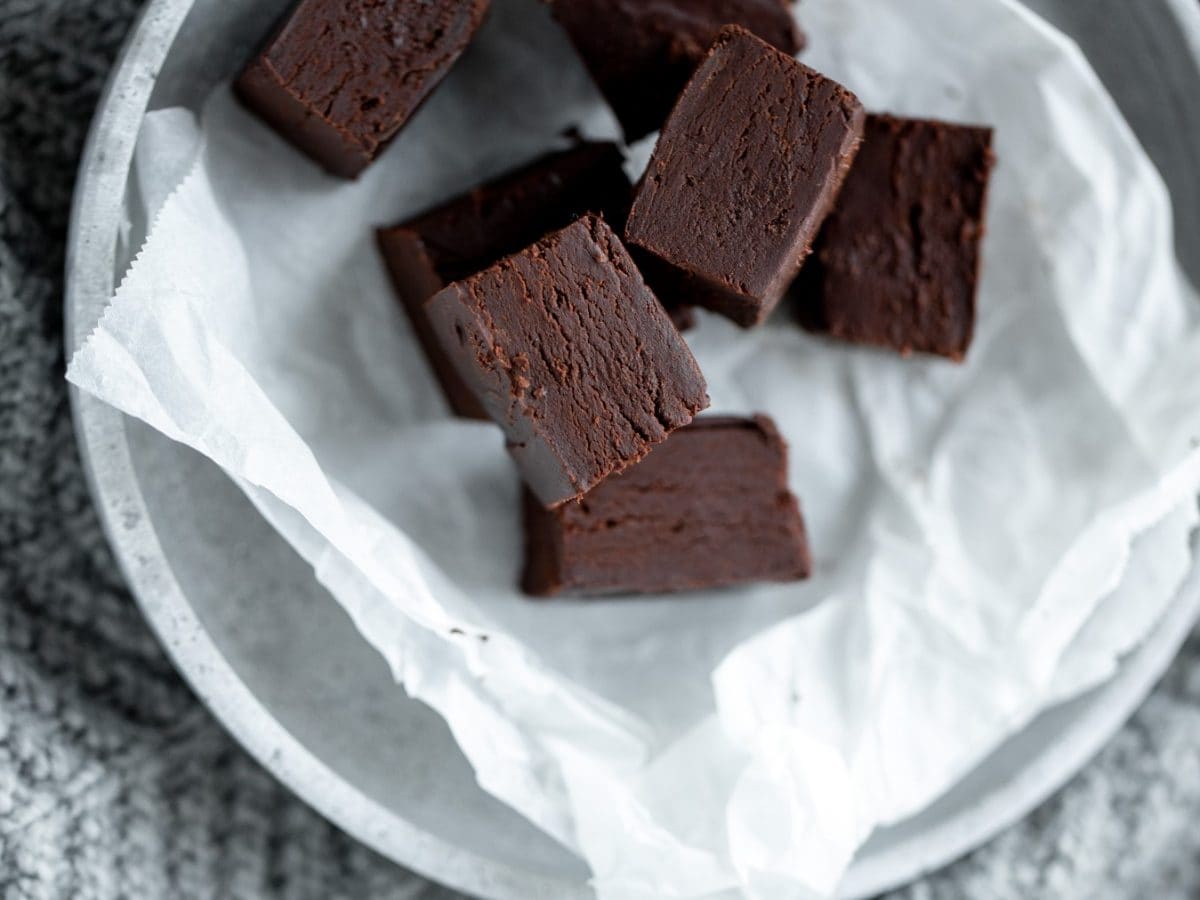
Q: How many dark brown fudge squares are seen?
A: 7